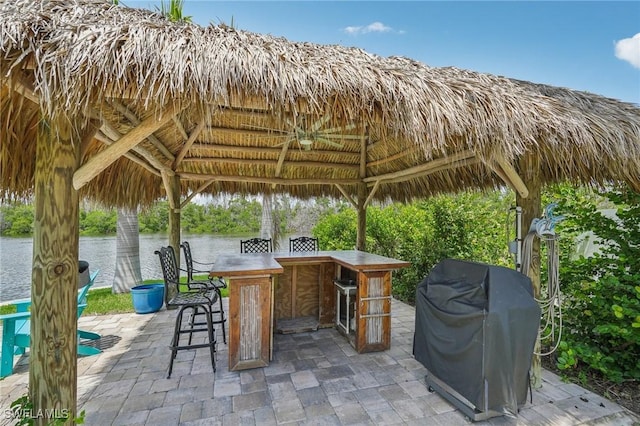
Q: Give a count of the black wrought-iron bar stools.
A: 4